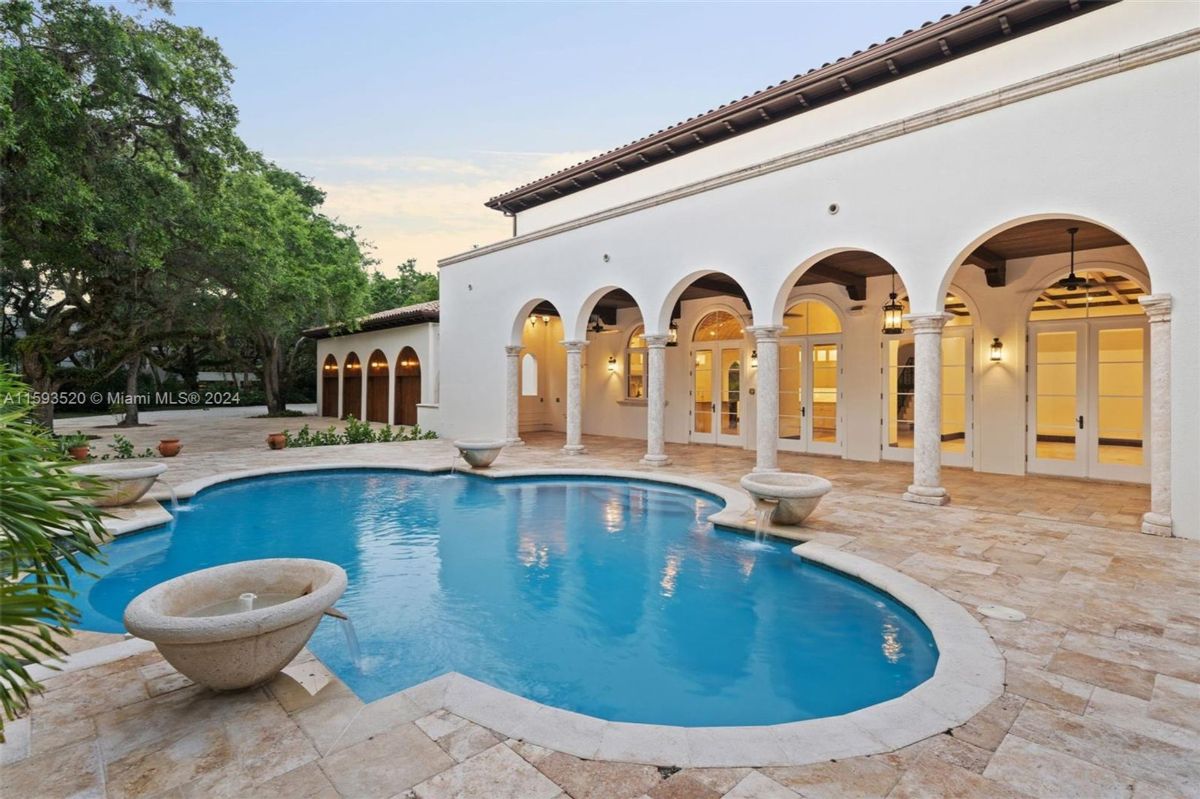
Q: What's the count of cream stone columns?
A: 6